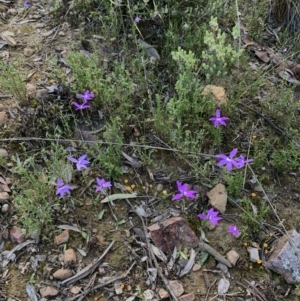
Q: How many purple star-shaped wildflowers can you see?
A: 11